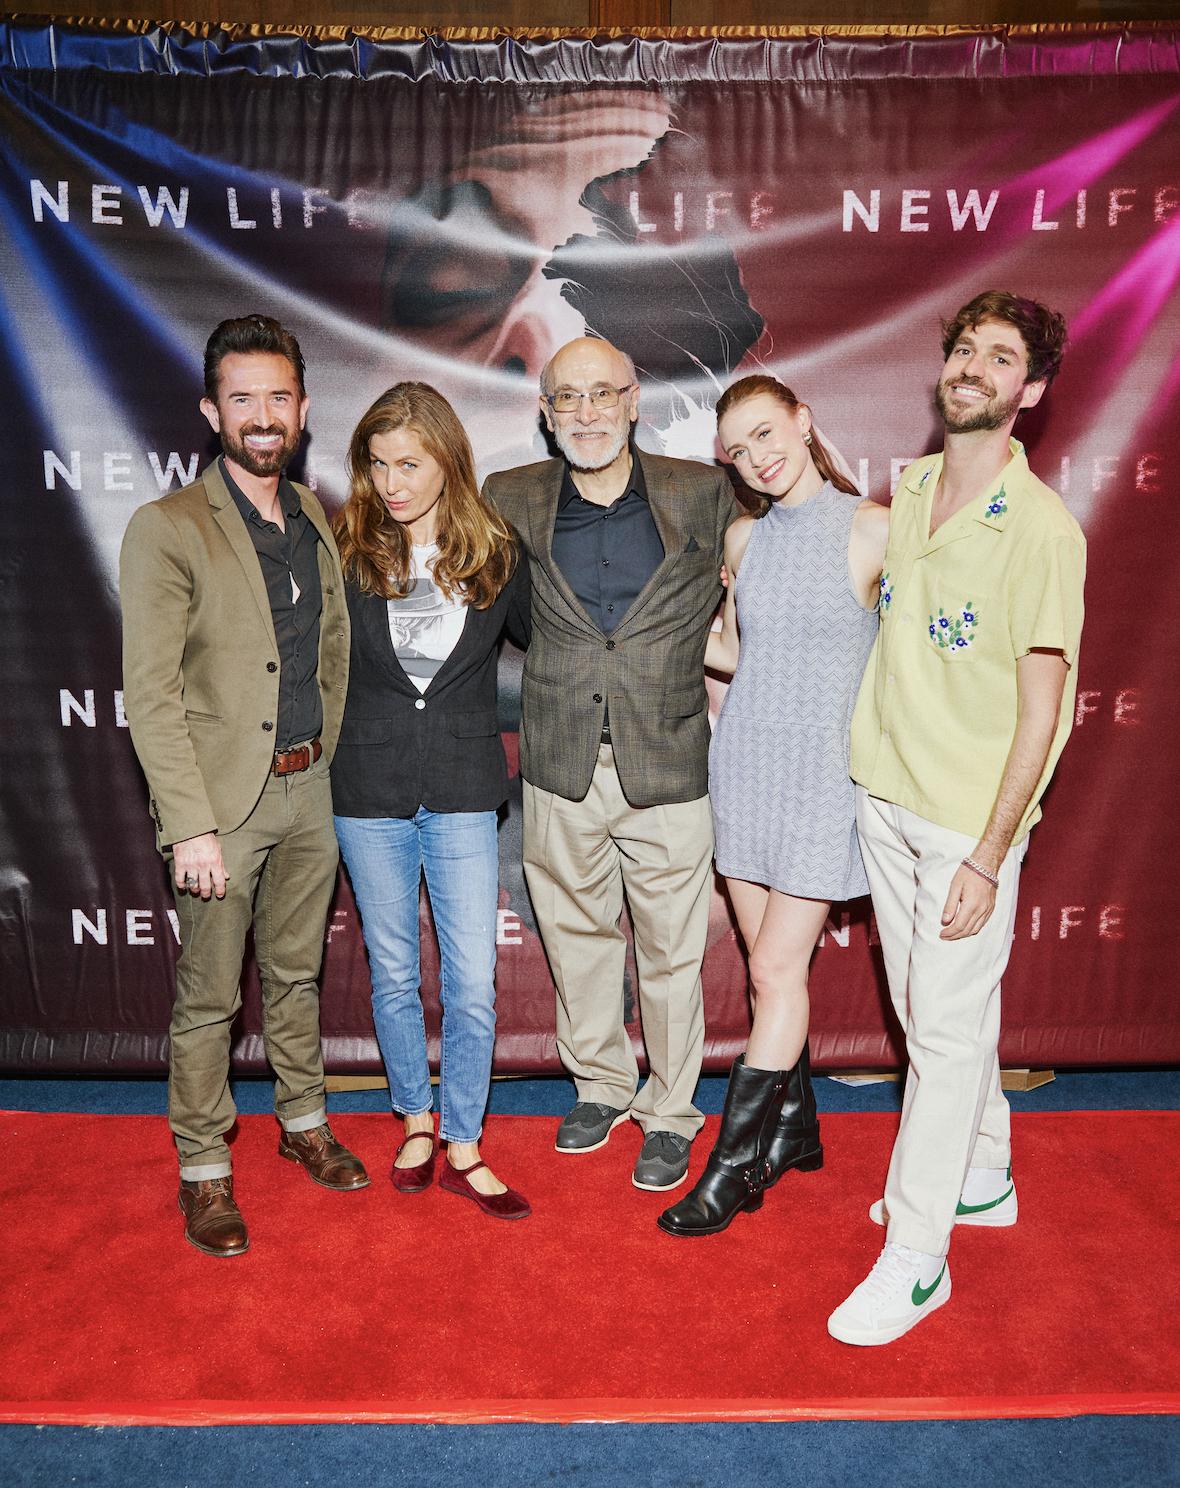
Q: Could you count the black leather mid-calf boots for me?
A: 2